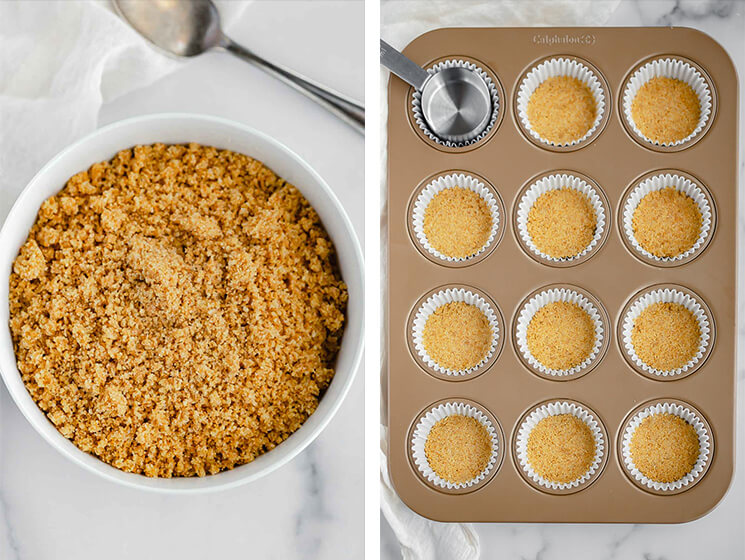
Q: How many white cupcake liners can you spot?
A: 12